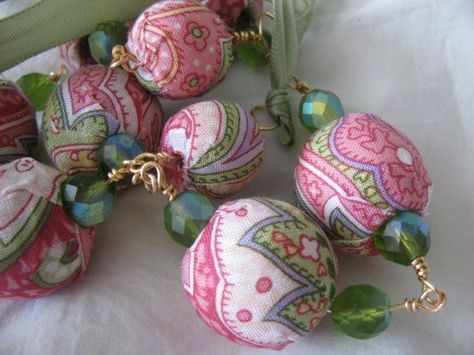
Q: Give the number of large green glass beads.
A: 9